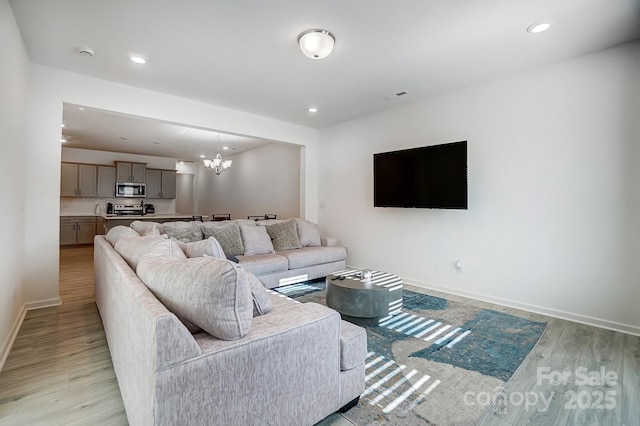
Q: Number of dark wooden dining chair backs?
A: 4